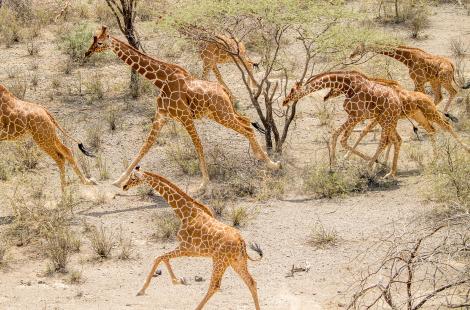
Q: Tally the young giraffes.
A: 1